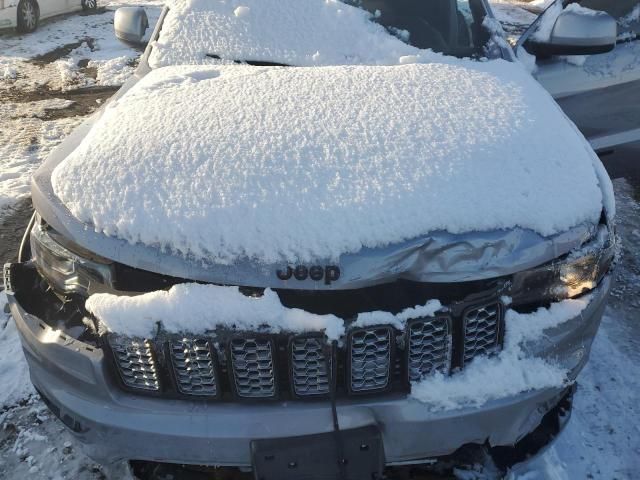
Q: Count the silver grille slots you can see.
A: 7